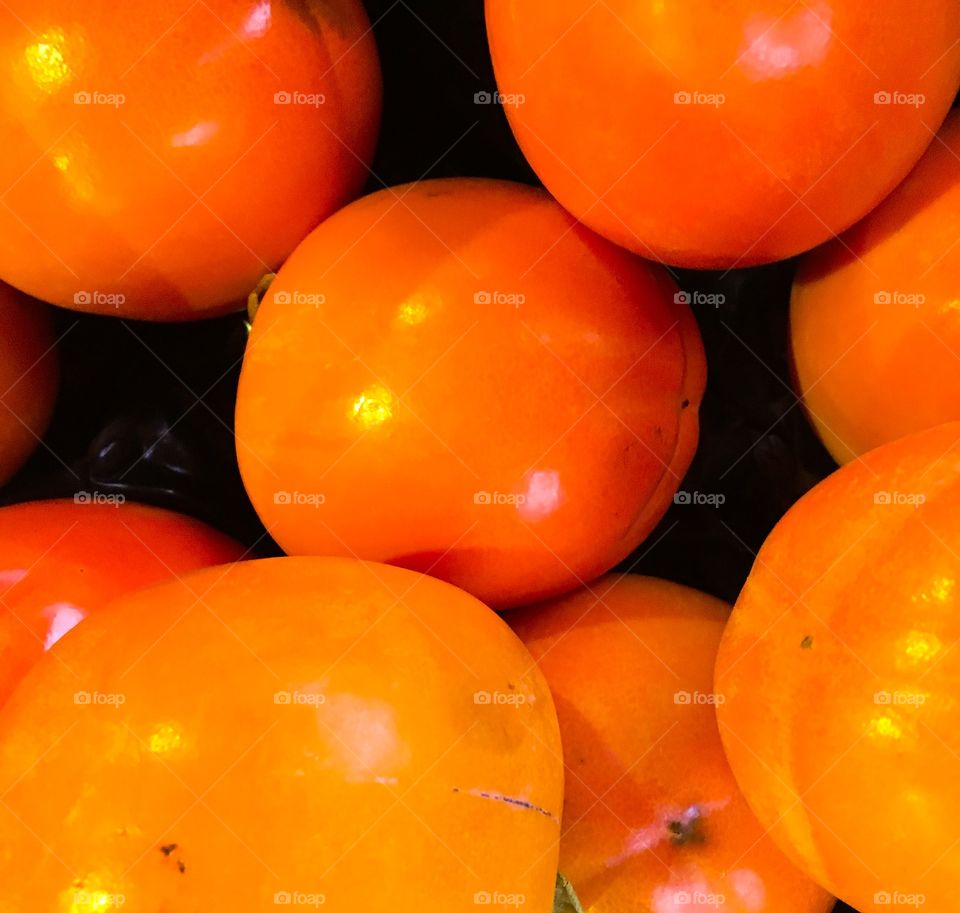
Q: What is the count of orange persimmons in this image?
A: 9